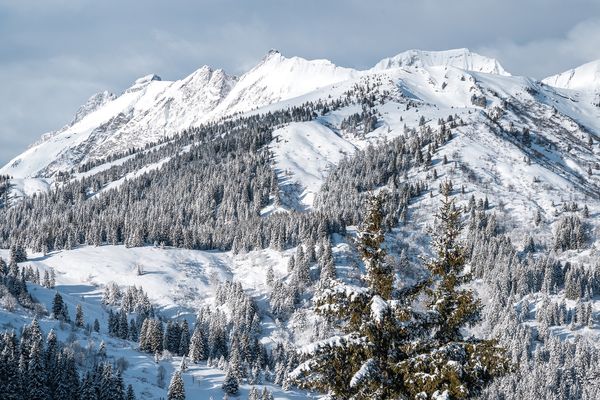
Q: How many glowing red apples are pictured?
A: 0